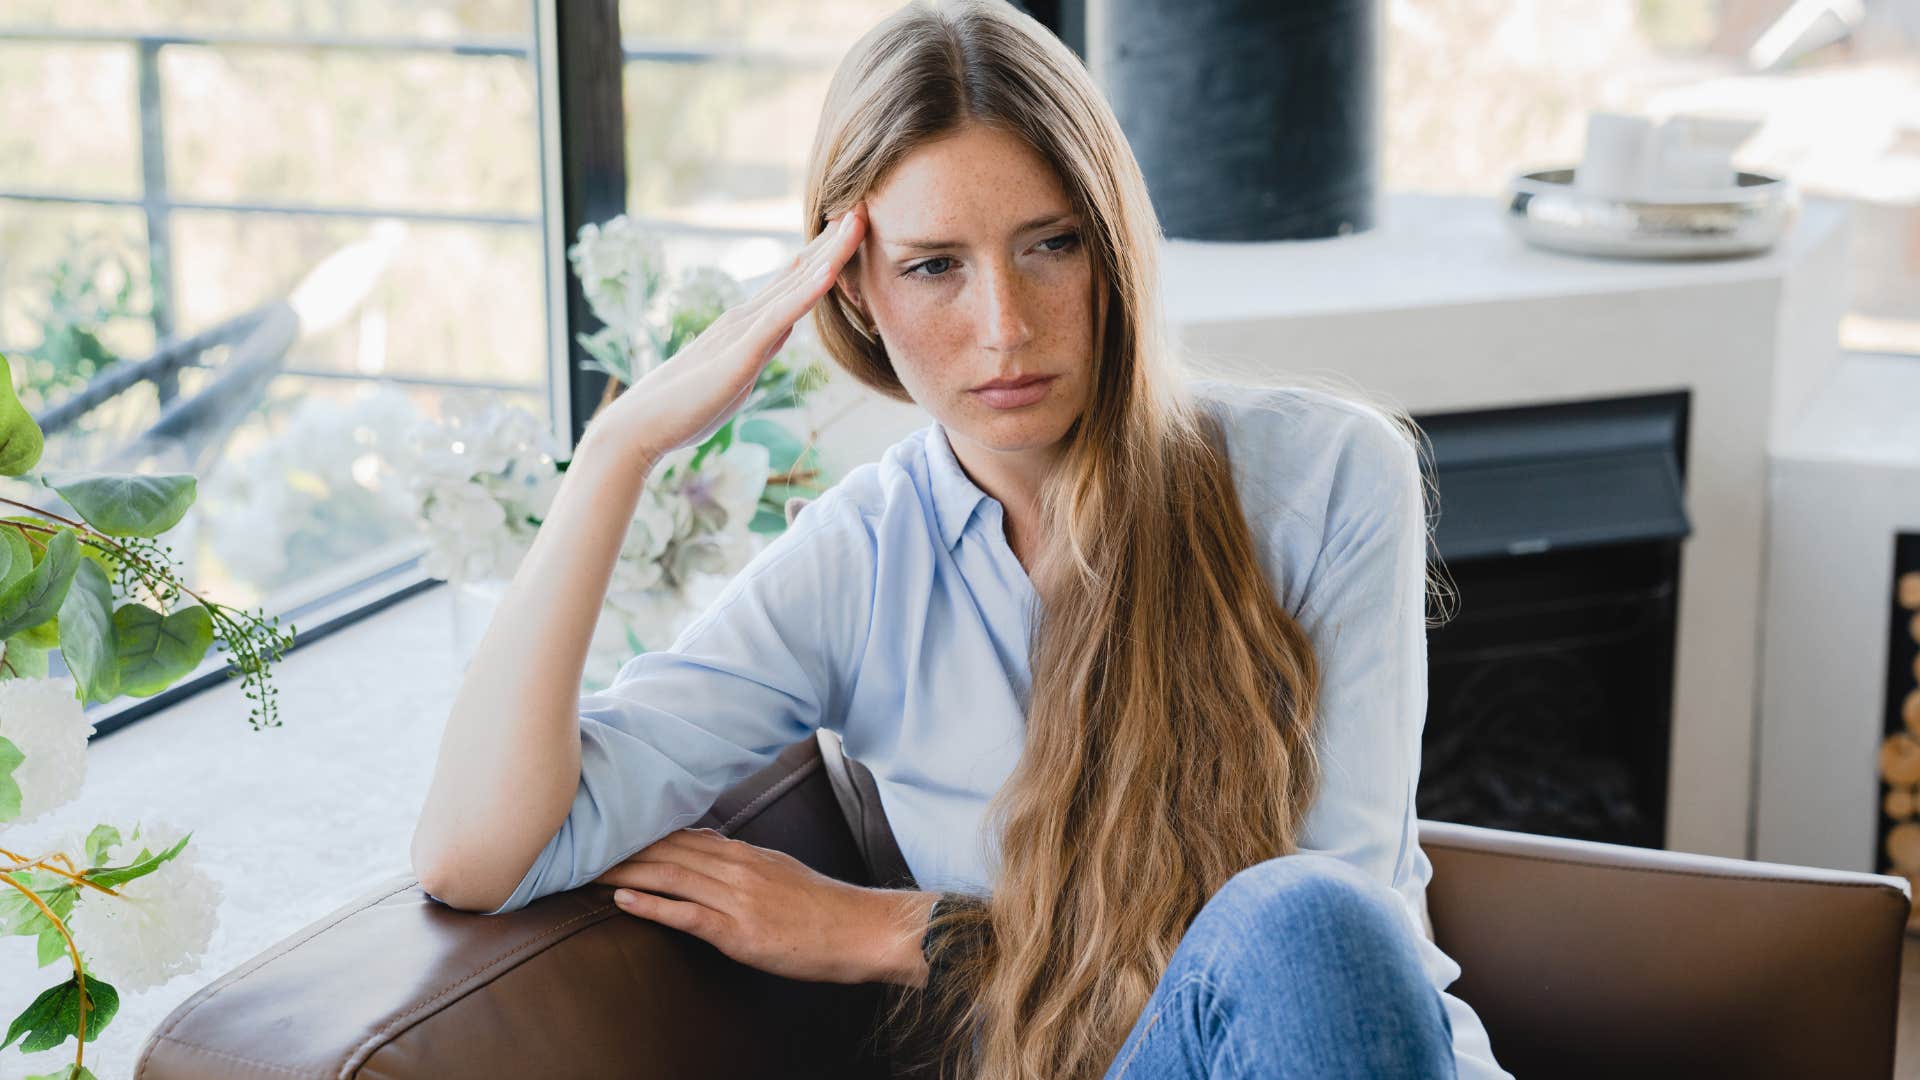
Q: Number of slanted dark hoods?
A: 1